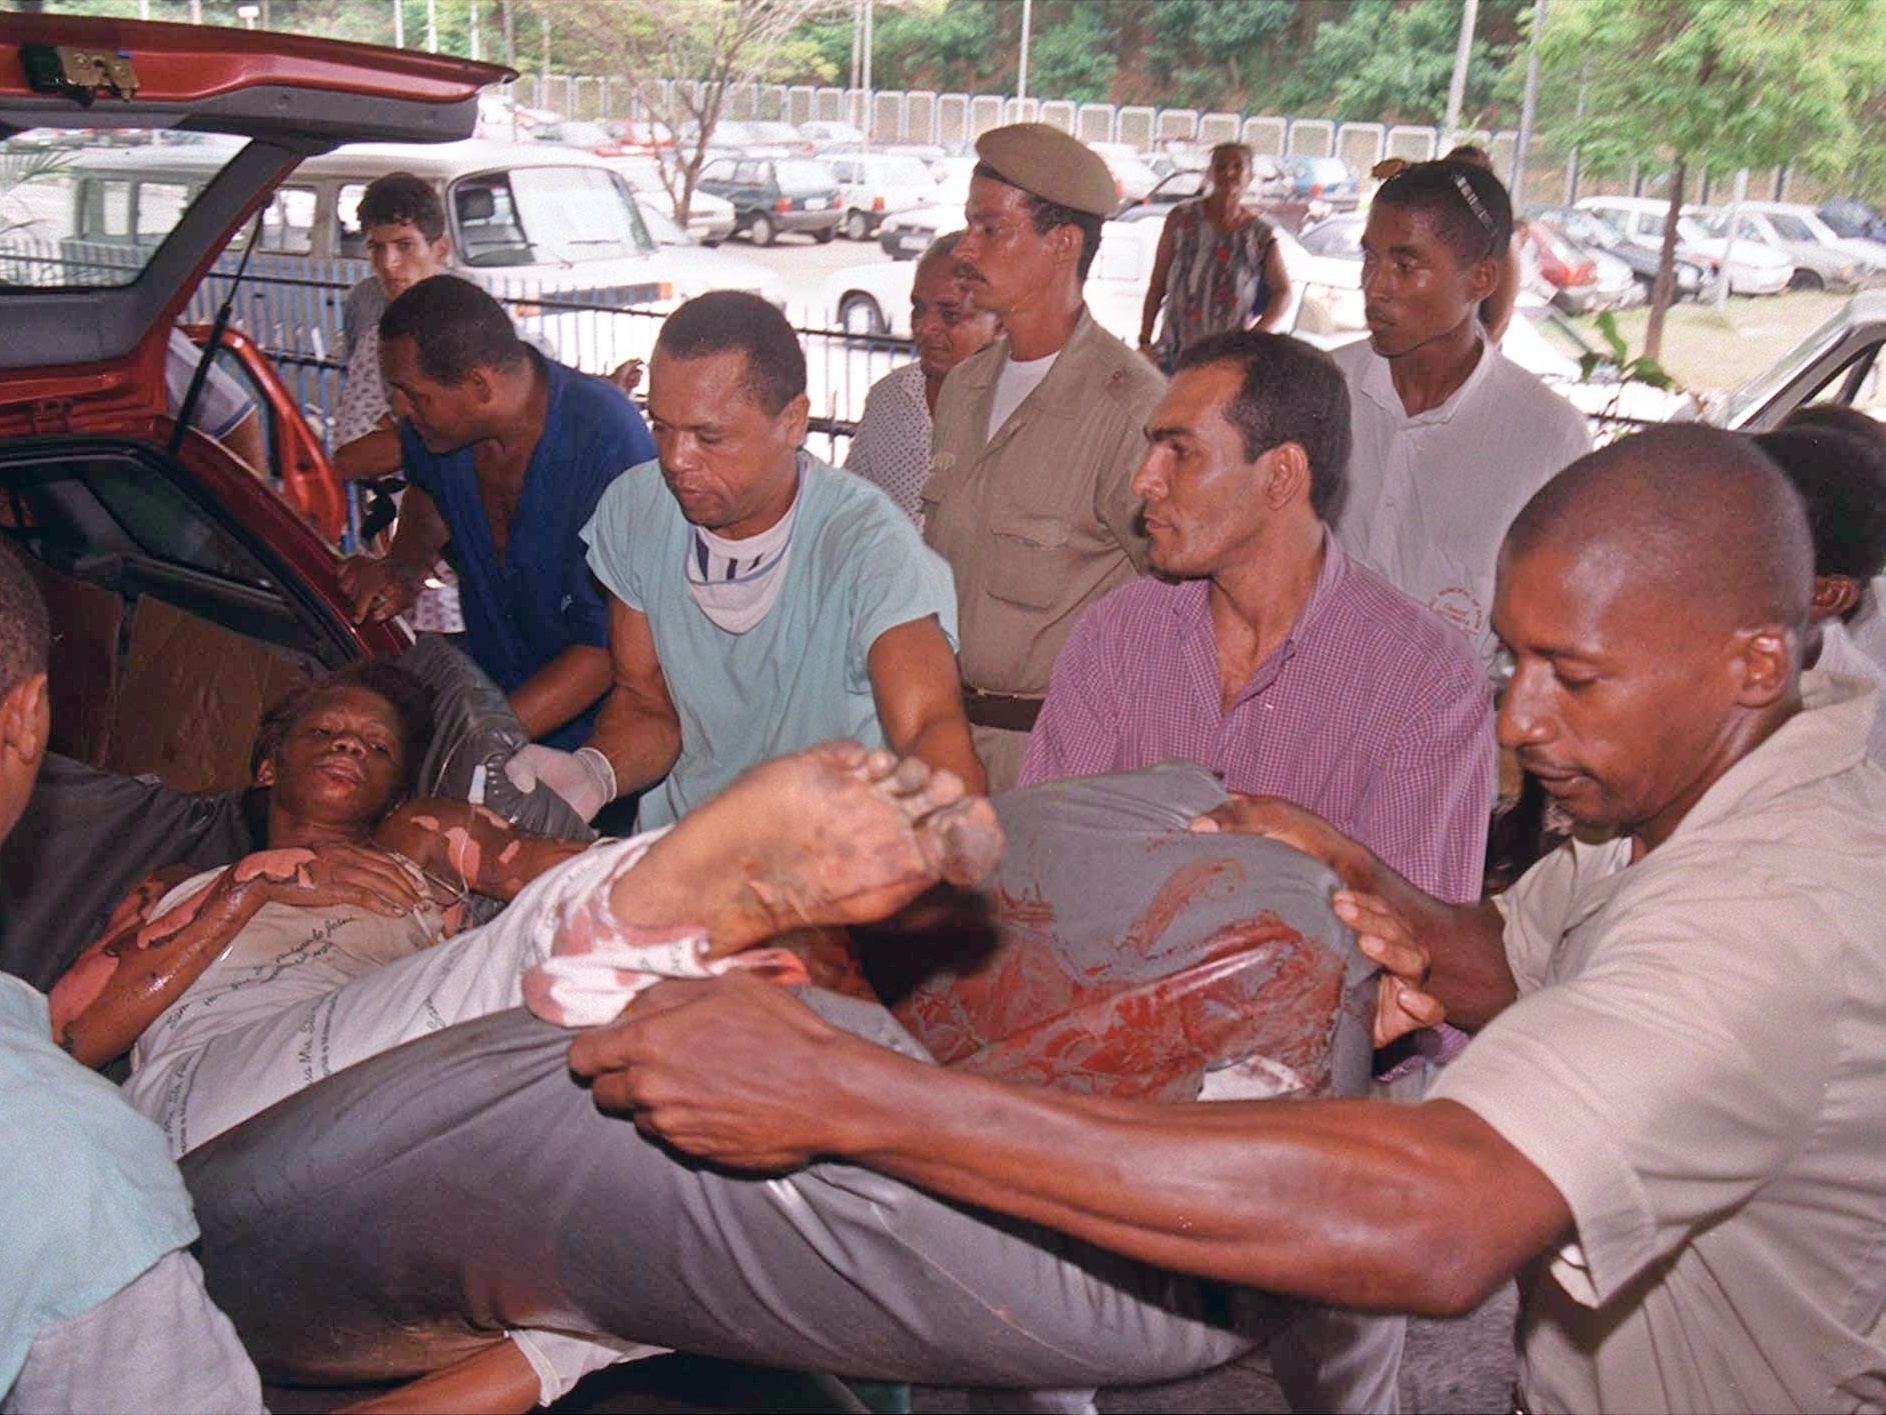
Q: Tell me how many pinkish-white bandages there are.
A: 1